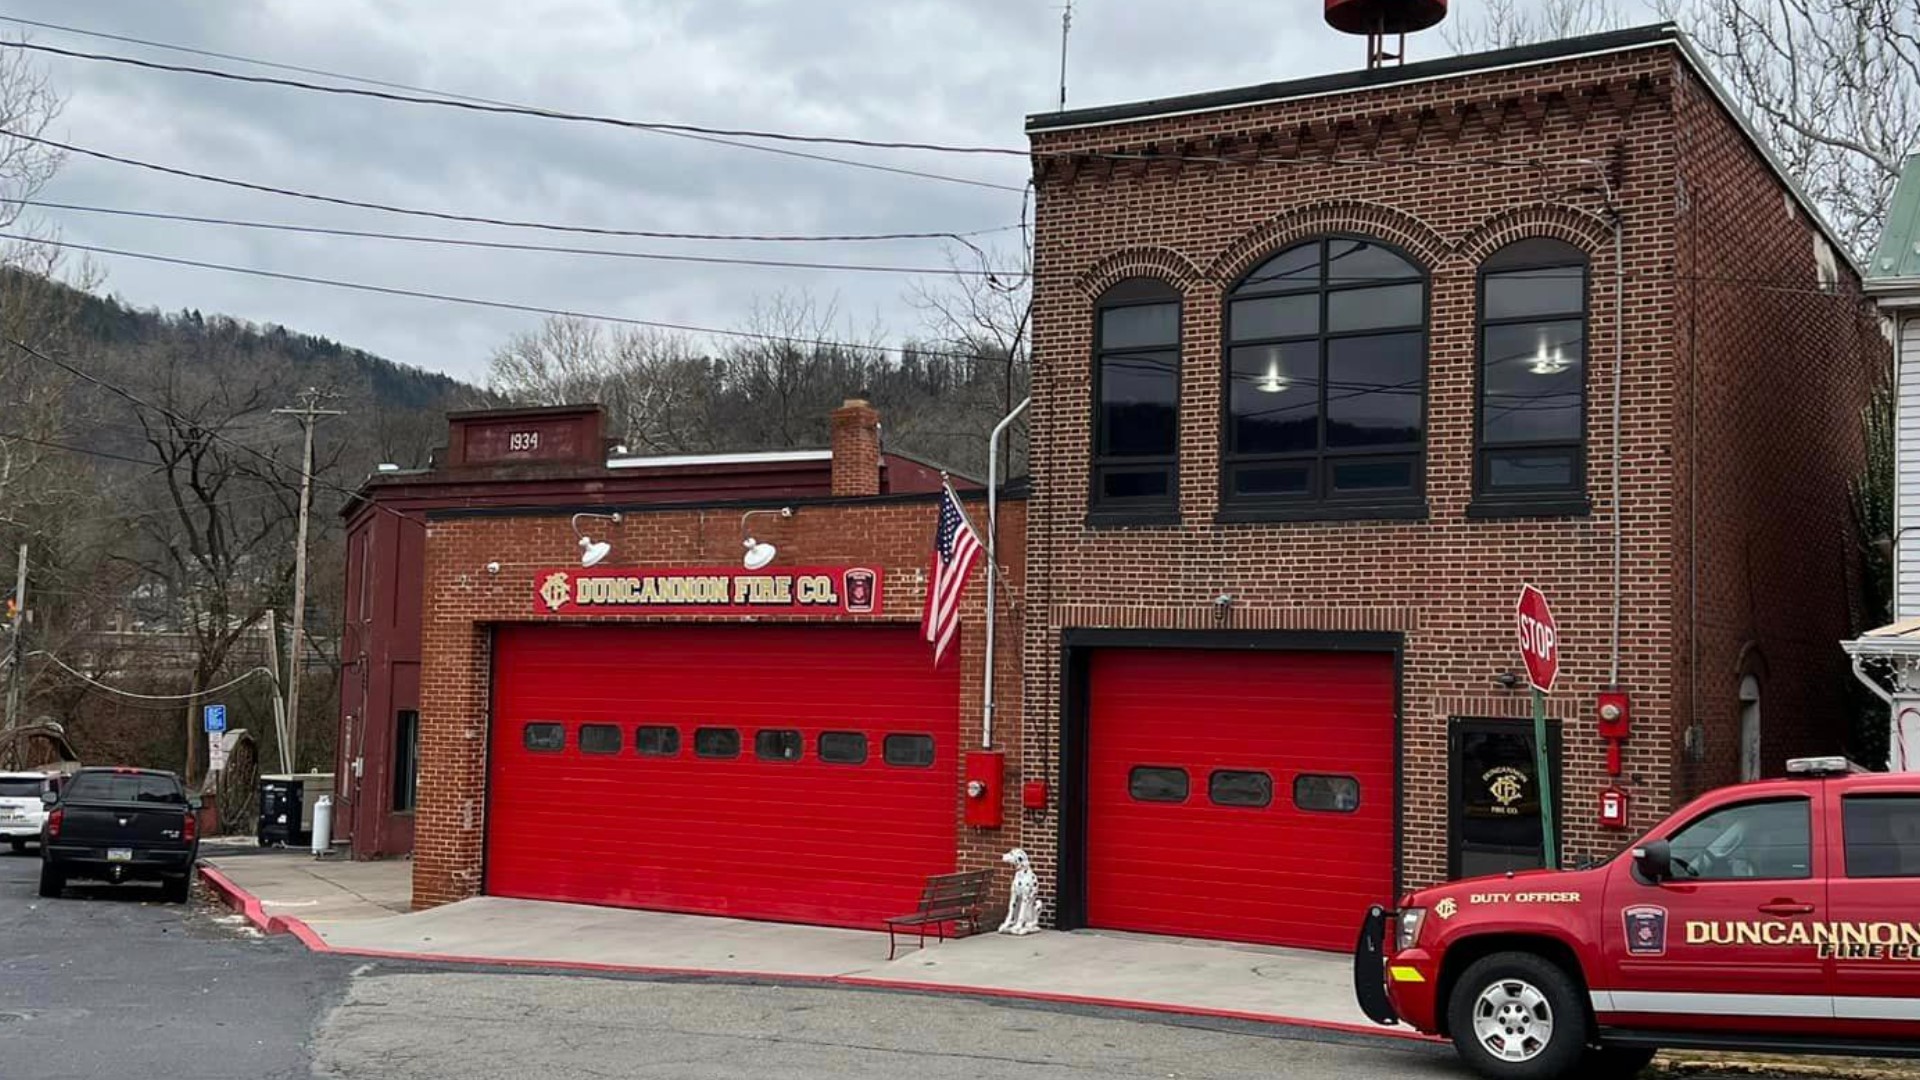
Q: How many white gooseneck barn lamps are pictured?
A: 2